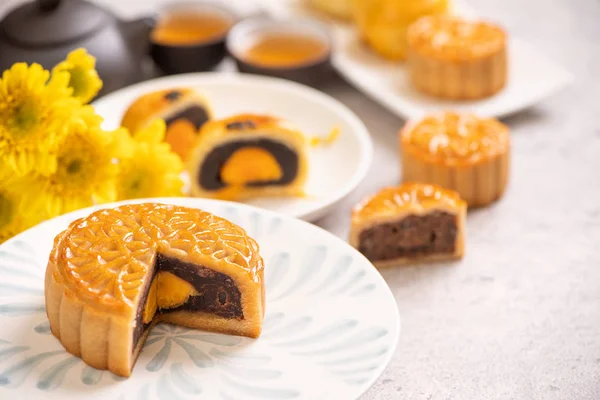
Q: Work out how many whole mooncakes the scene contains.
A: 2